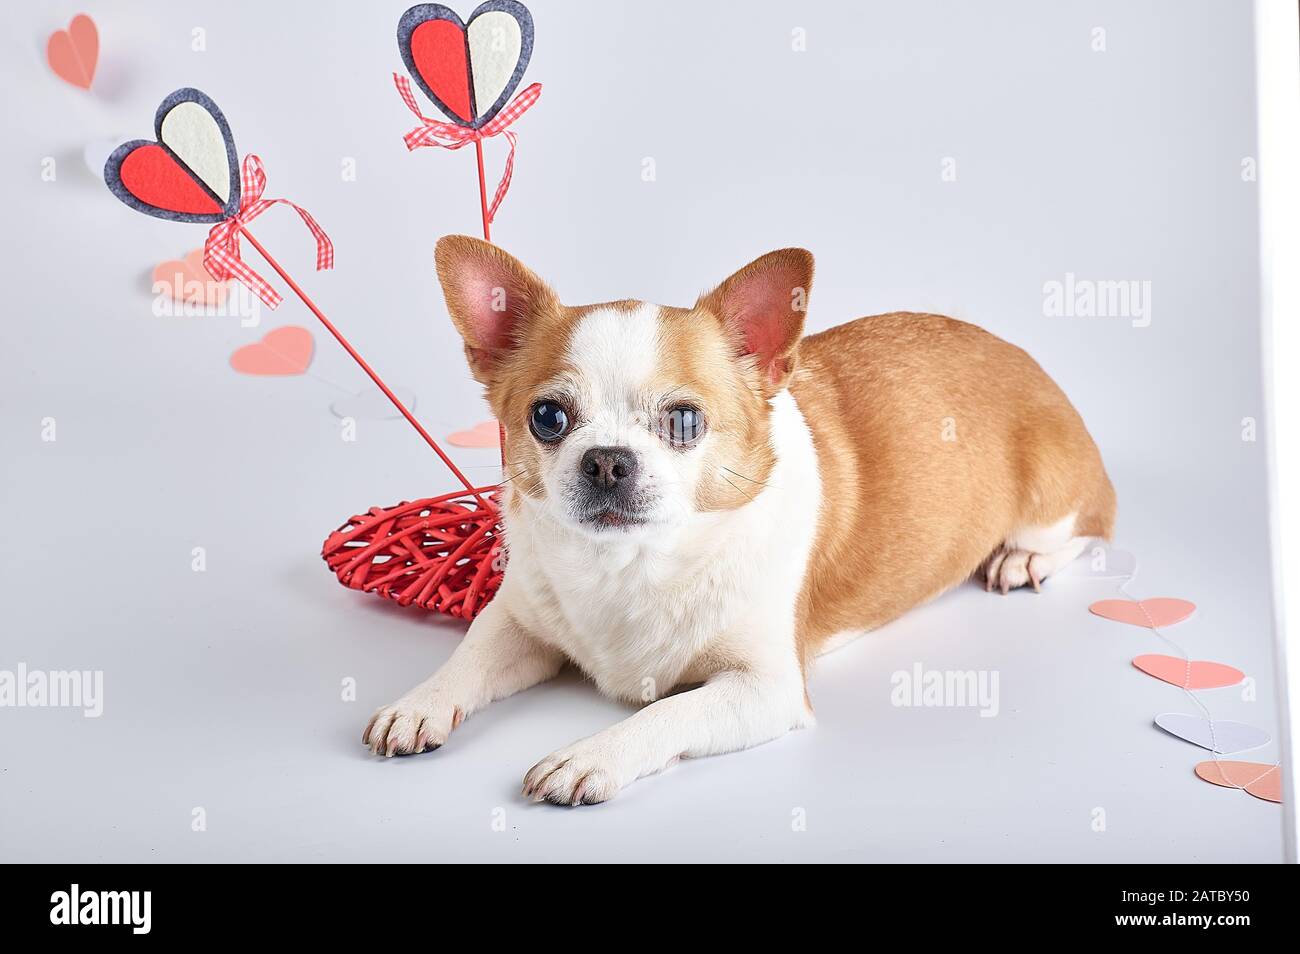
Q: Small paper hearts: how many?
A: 11